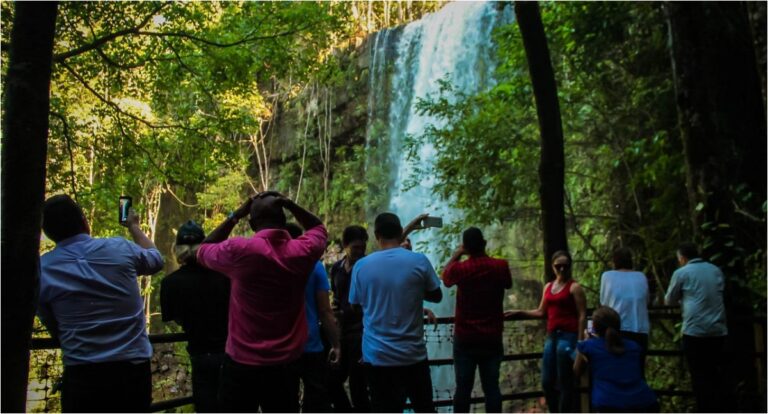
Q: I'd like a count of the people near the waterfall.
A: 12